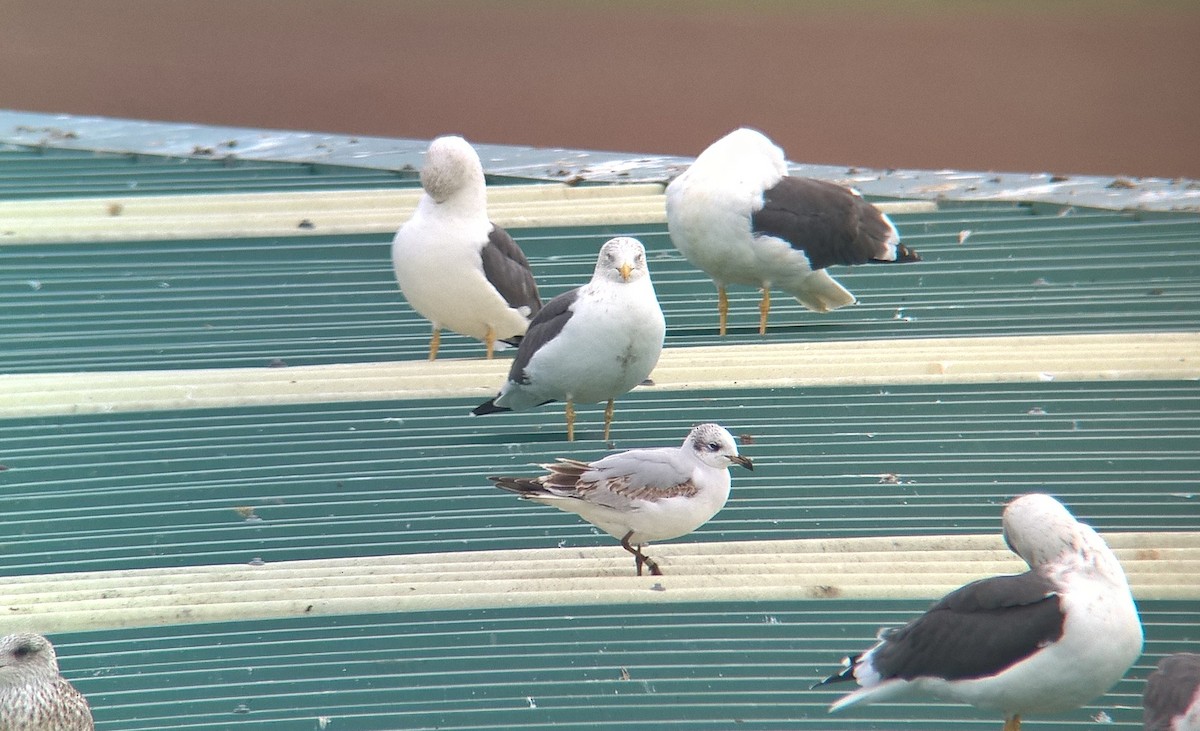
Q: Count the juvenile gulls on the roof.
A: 2